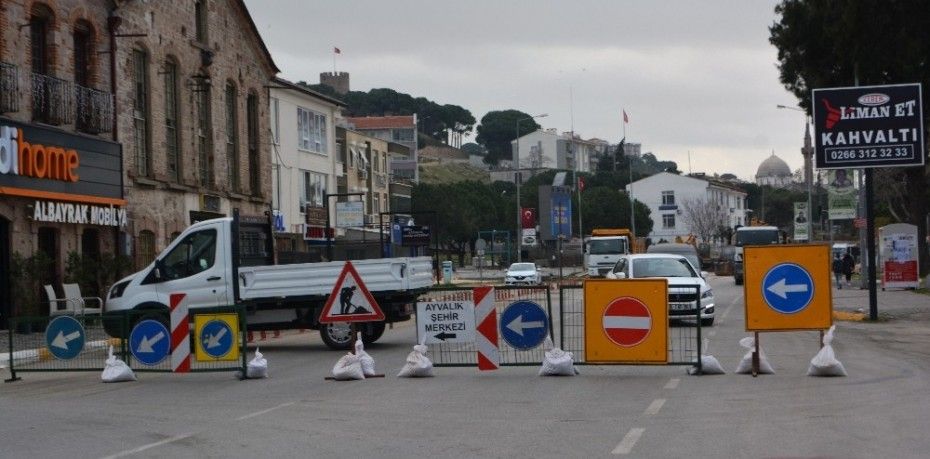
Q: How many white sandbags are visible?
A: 9